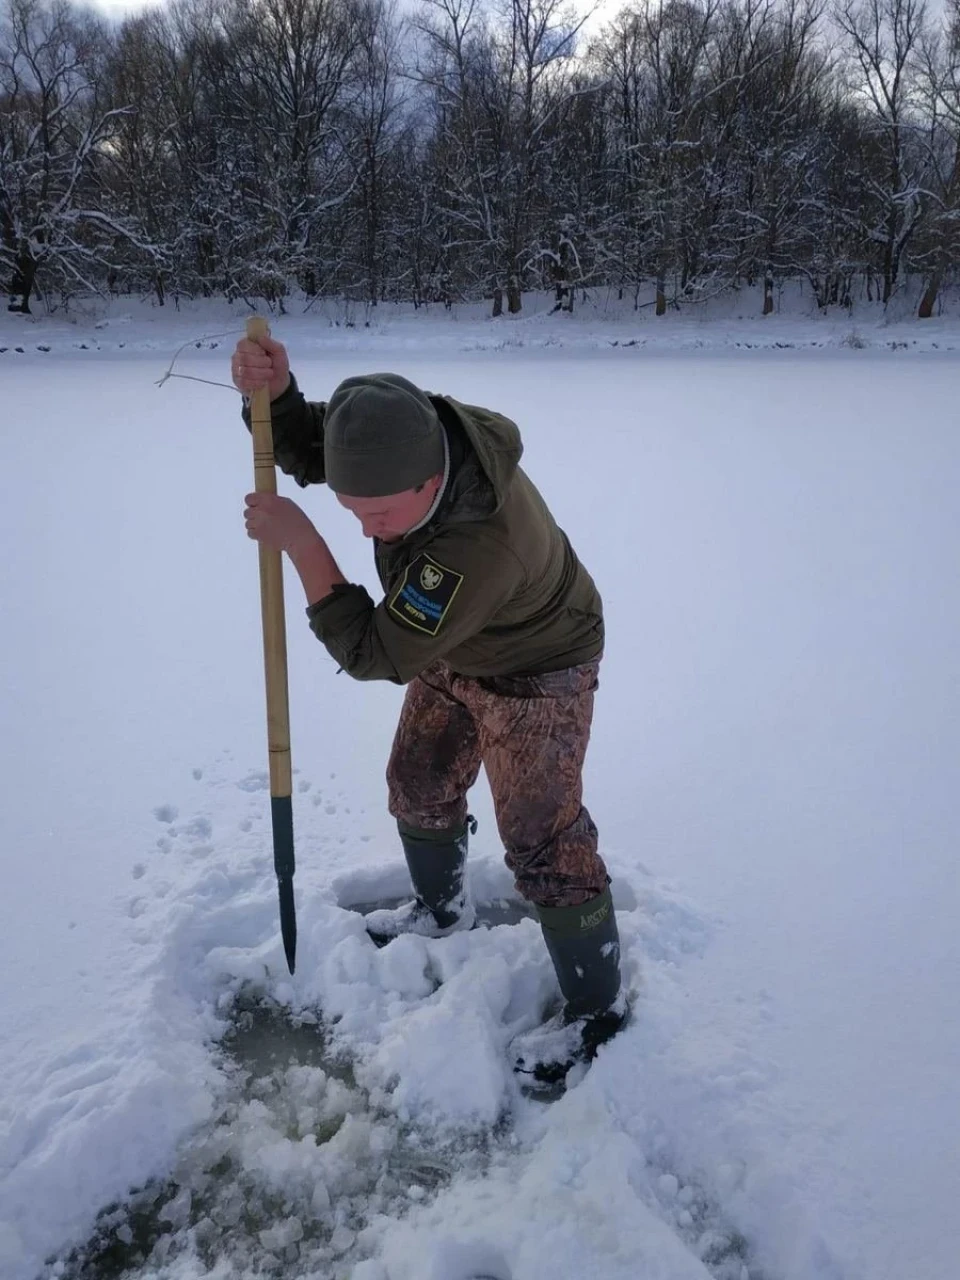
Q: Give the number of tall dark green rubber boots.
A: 2